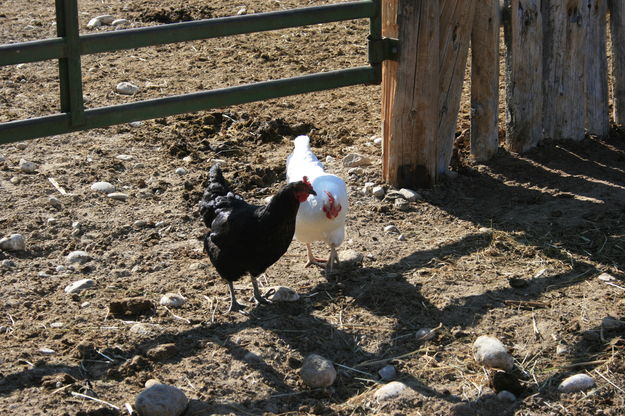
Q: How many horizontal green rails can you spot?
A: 2